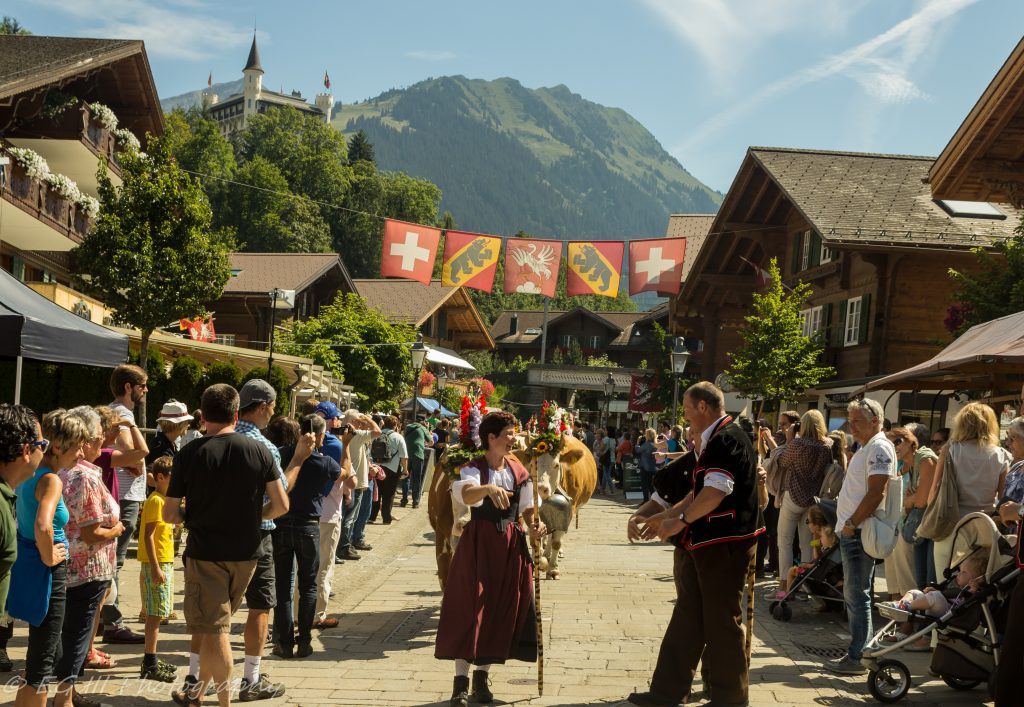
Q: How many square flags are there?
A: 5